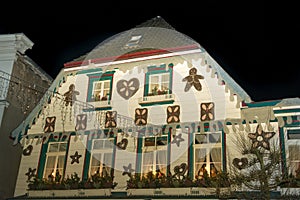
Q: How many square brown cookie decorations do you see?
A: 6